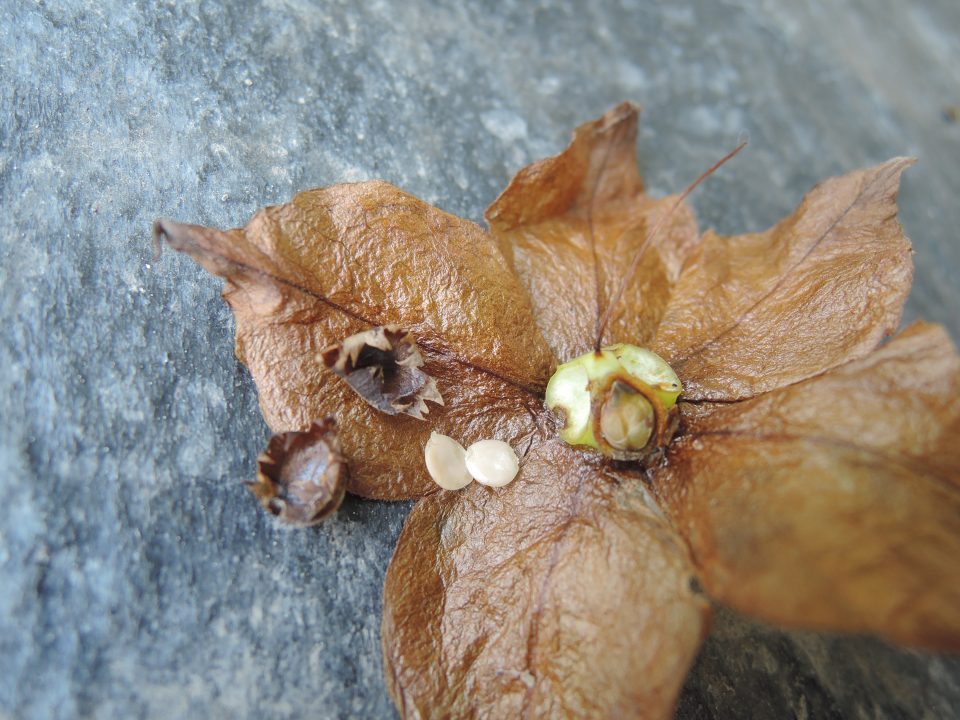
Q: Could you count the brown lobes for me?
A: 5